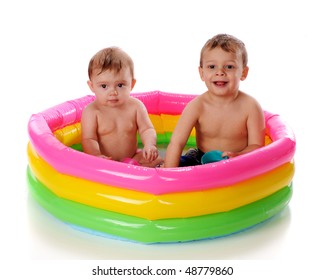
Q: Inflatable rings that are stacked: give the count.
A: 3